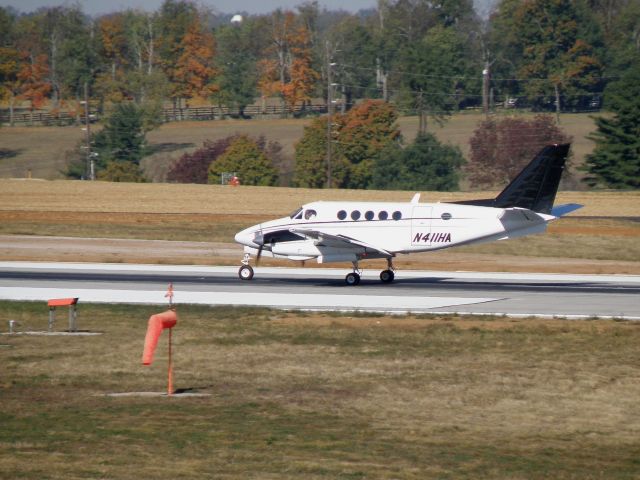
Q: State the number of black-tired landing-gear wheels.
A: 3